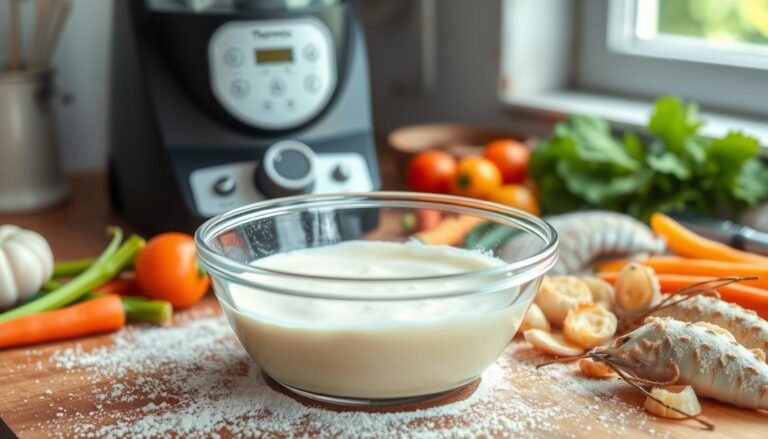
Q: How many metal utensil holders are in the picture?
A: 1